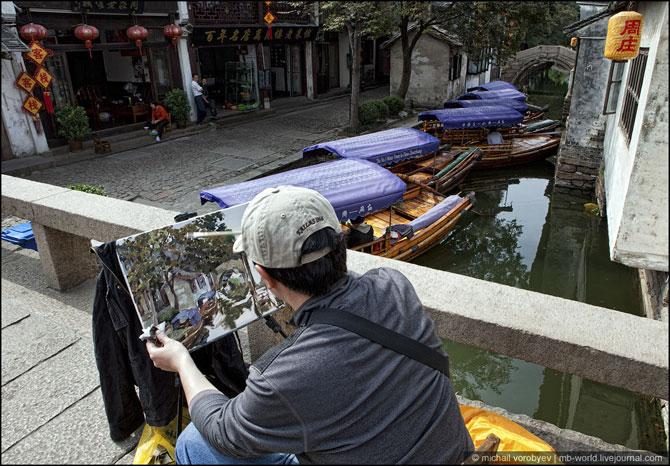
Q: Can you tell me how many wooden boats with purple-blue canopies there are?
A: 6